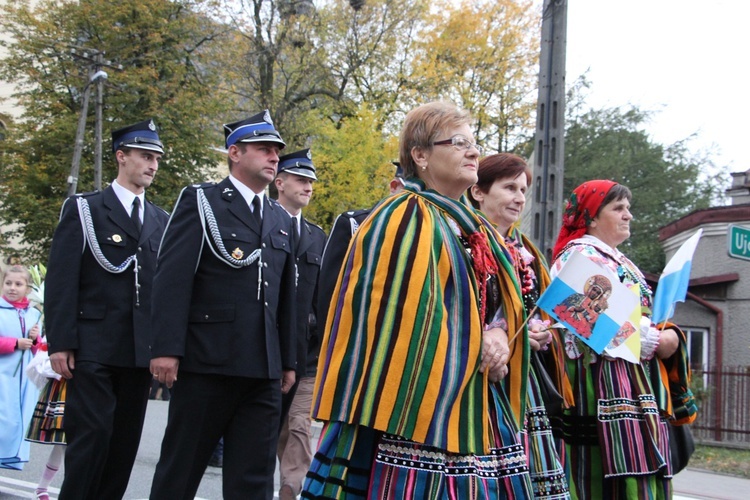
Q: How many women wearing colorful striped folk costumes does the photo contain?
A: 3